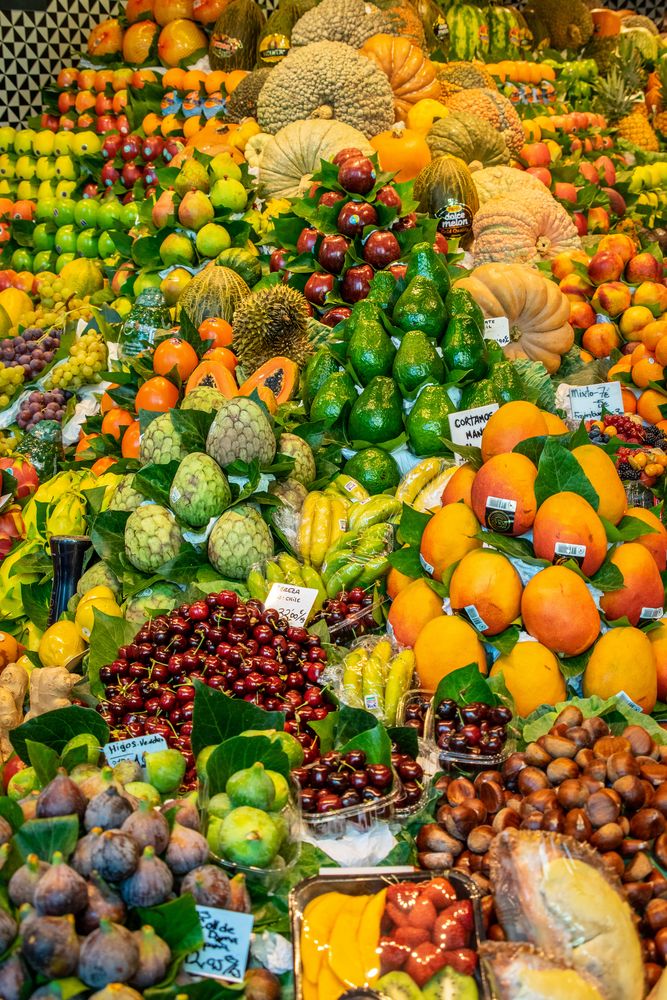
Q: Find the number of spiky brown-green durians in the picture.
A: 1